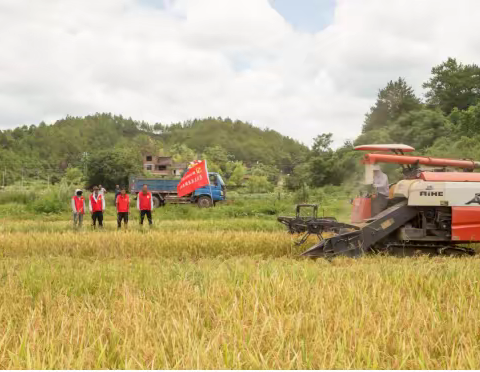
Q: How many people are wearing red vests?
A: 4